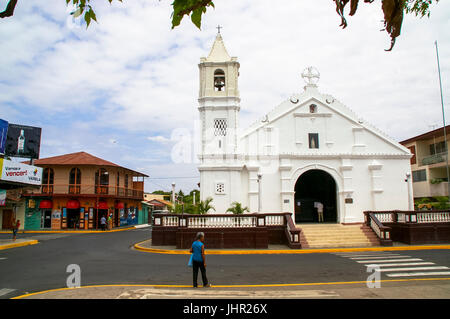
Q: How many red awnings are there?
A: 4